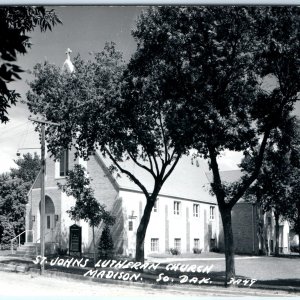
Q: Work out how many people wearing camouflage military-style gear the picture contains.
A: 0